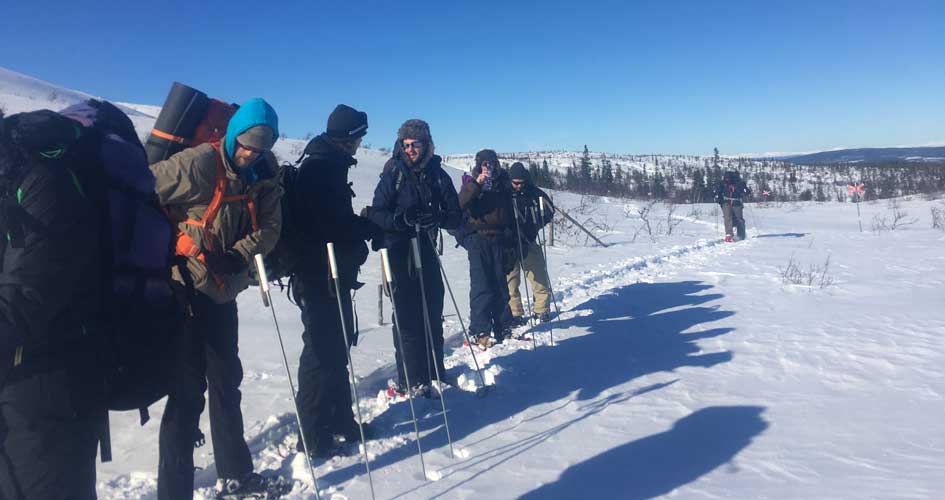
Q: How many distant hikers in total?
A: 1